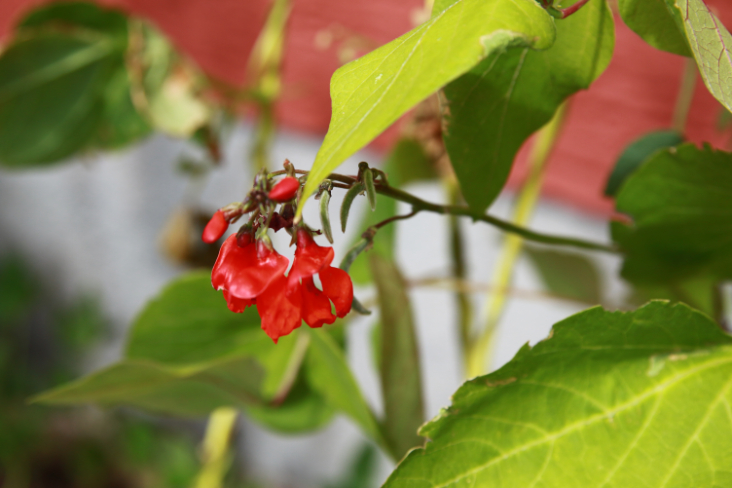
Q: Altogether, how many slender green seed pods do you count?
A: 4